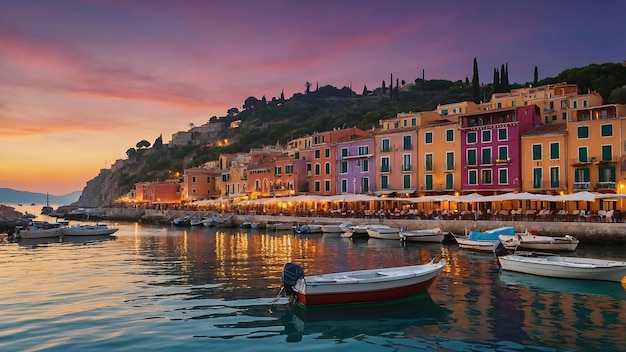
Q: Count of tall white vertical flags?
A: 0